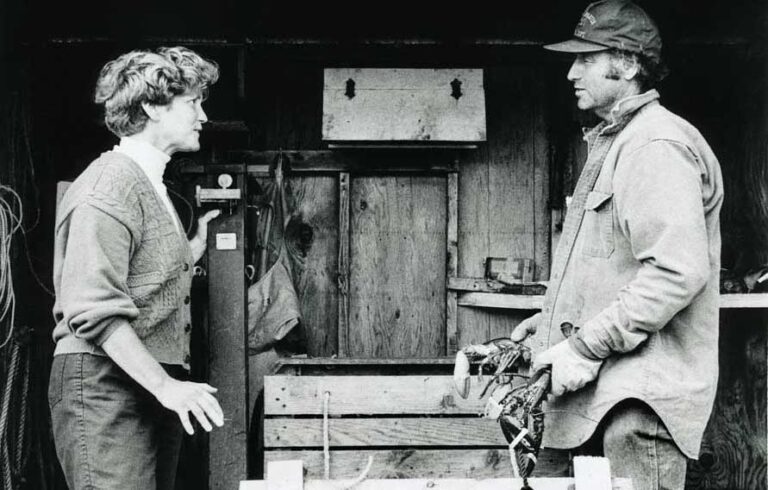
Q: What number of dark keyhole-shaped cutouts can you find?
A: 2